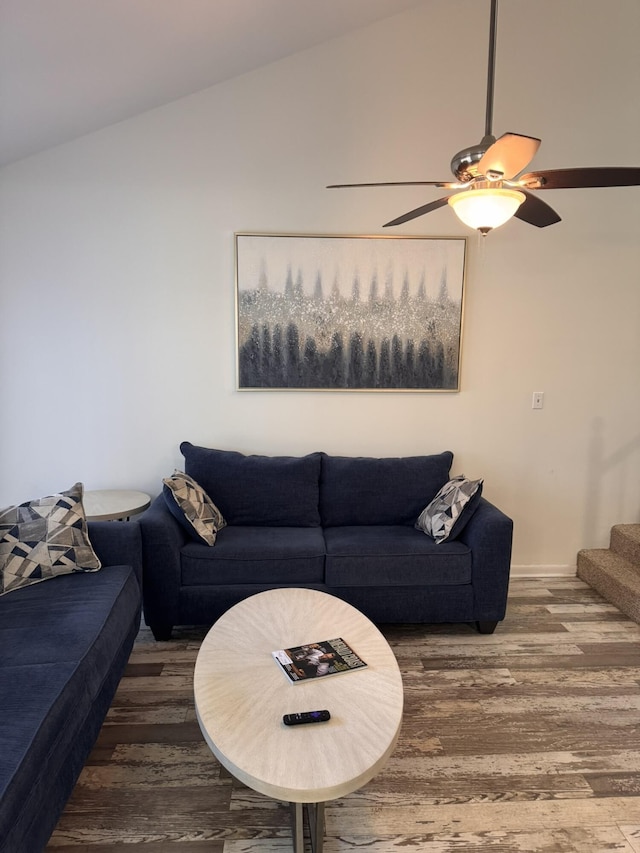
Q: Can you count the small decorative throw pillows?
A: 3